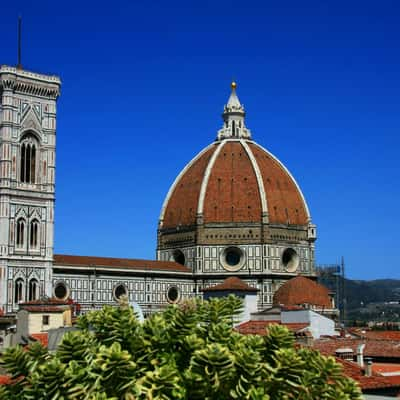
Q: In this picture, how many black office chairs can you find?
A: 0